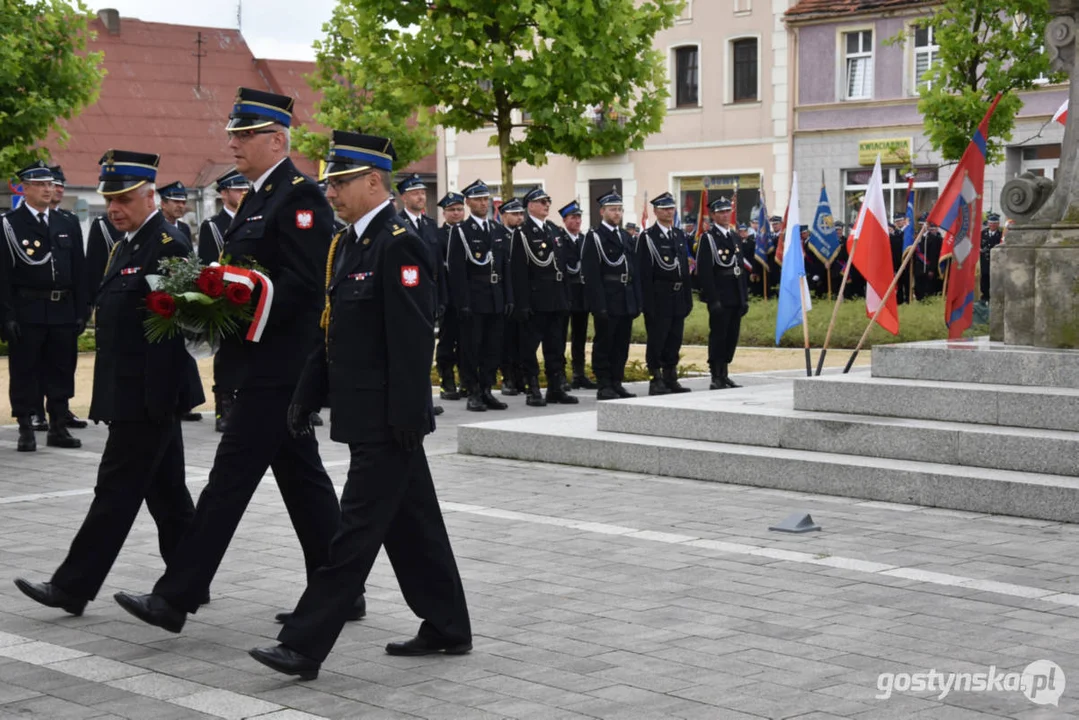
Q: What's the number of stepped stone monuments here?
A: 1